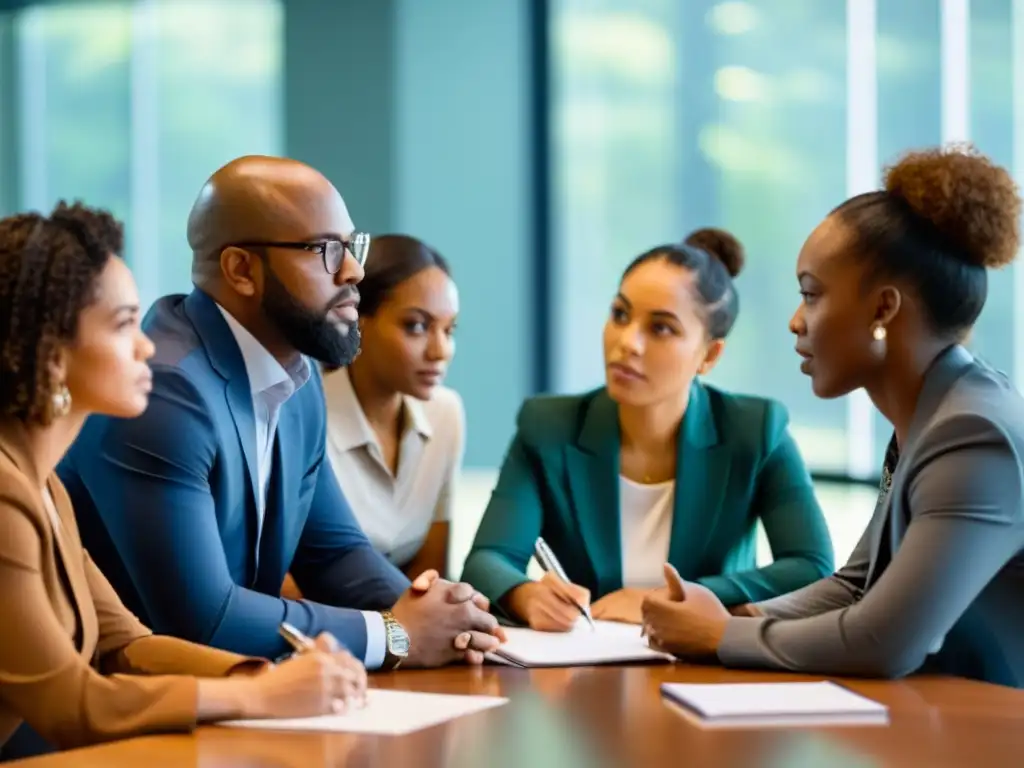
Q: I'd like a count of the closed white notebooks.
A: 1